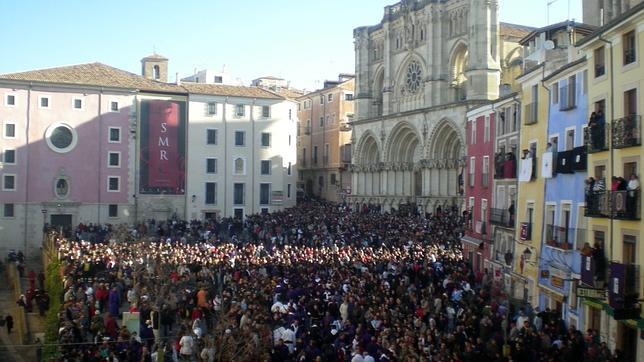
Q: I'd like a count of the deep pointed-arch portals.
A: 3